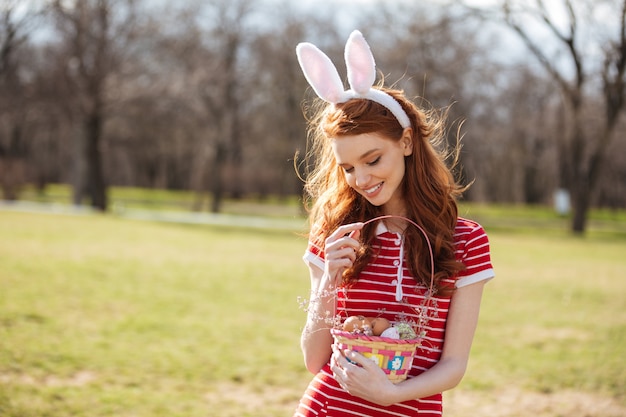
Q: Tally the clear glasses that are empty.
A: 0